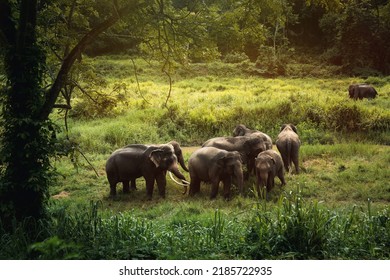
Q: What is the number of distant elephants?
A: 1